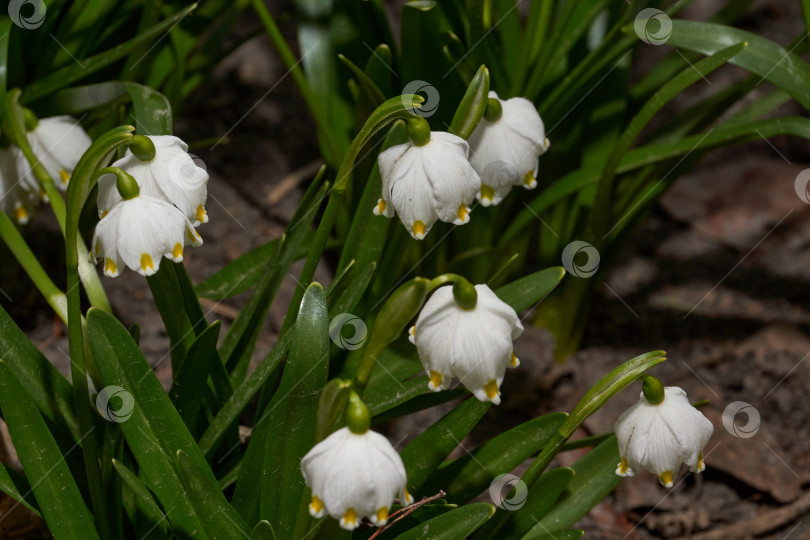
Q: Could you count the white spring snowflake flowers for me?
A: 9